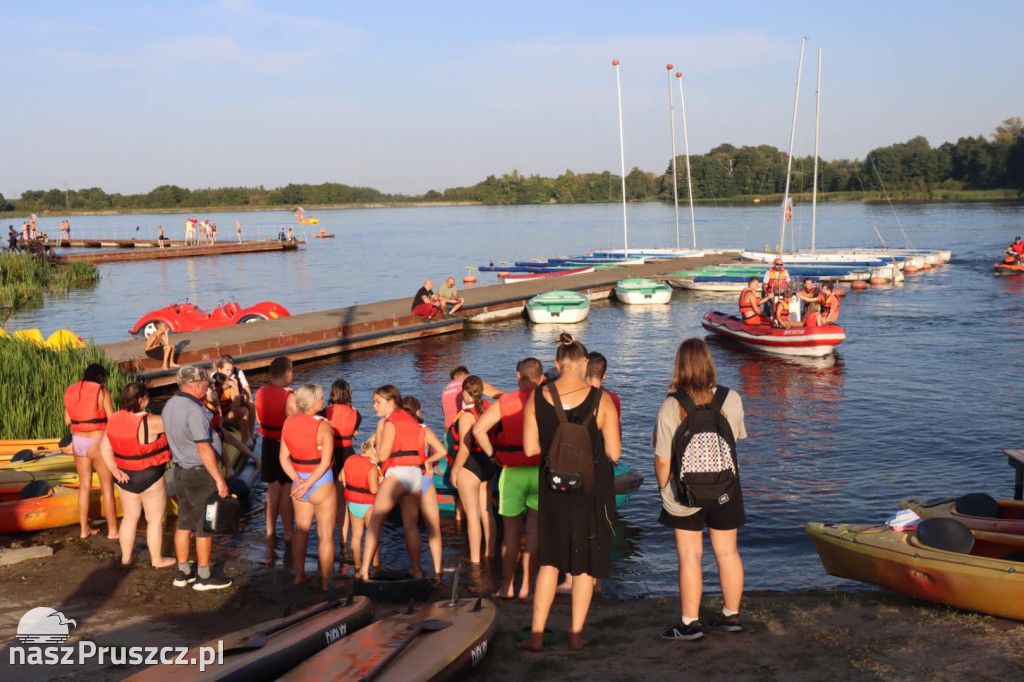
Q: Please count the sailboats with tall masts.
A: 5